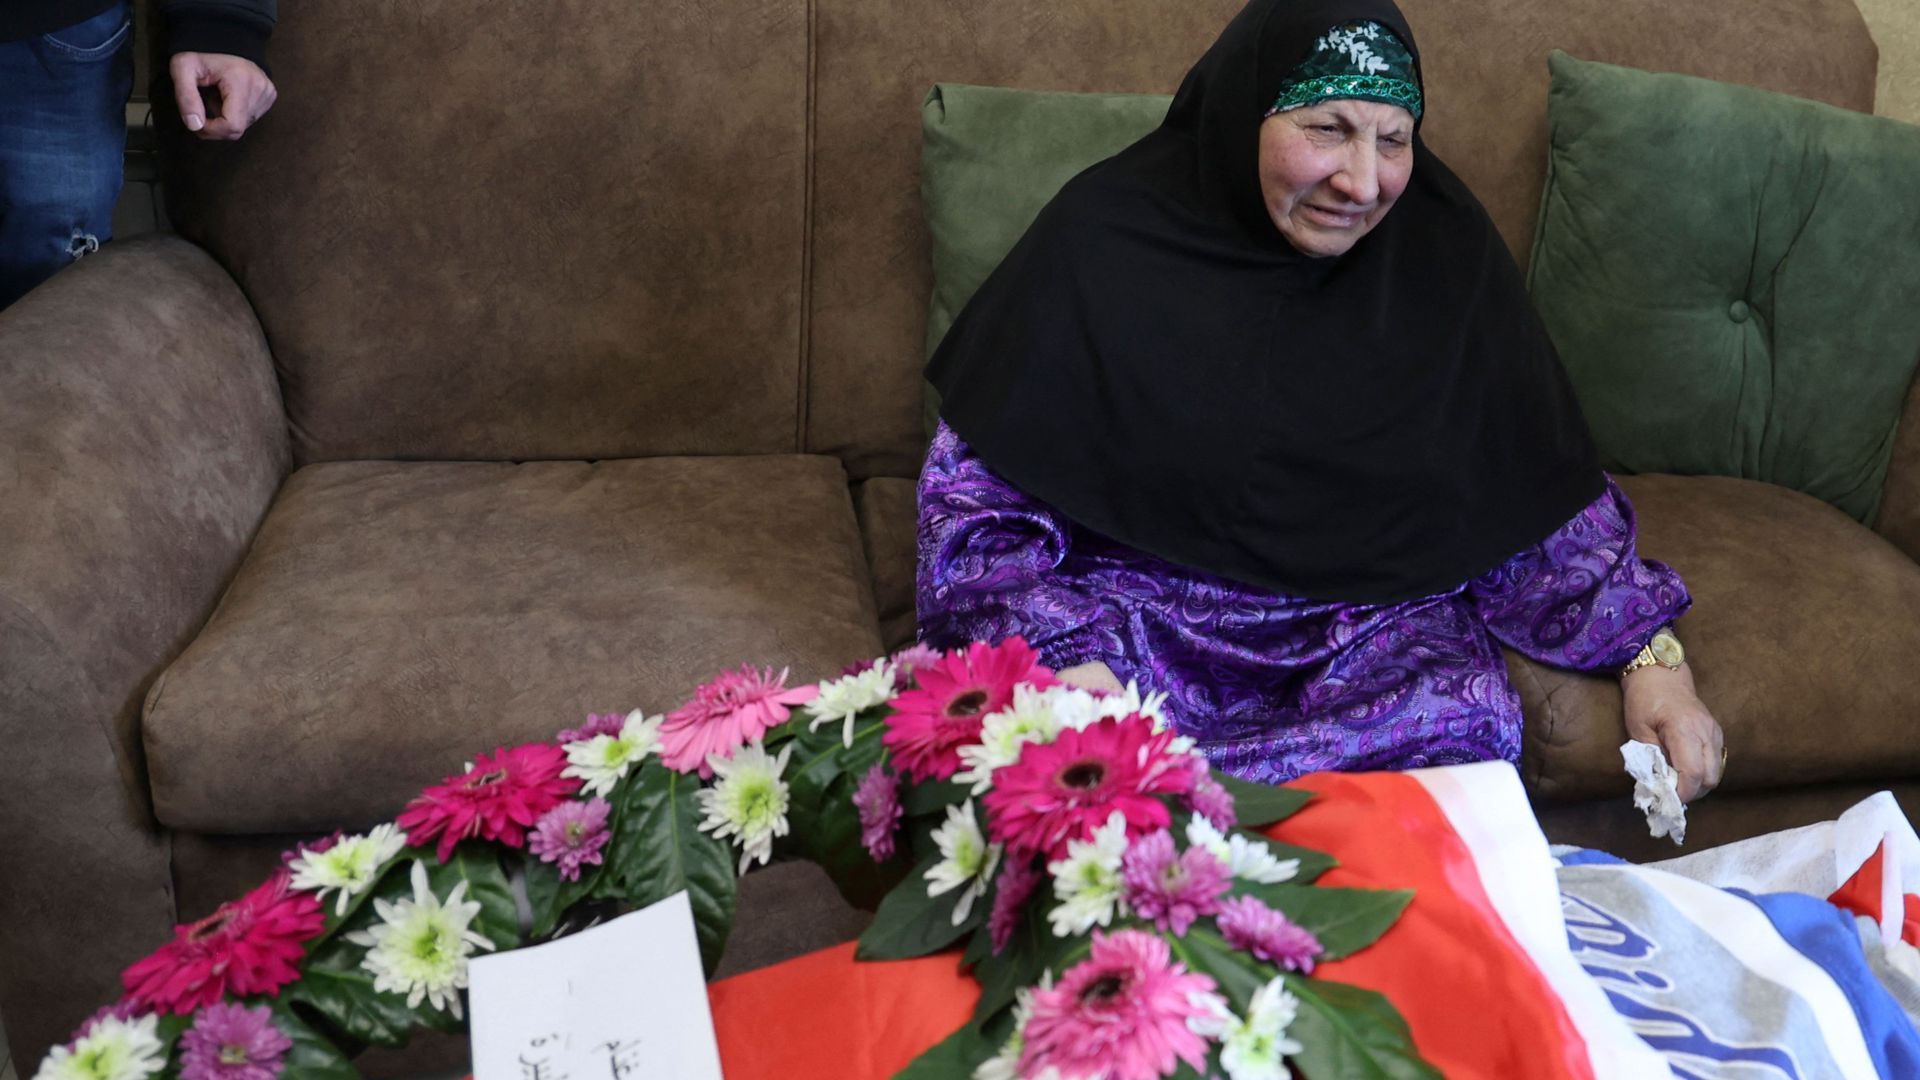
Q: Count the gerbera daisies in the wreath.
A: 6